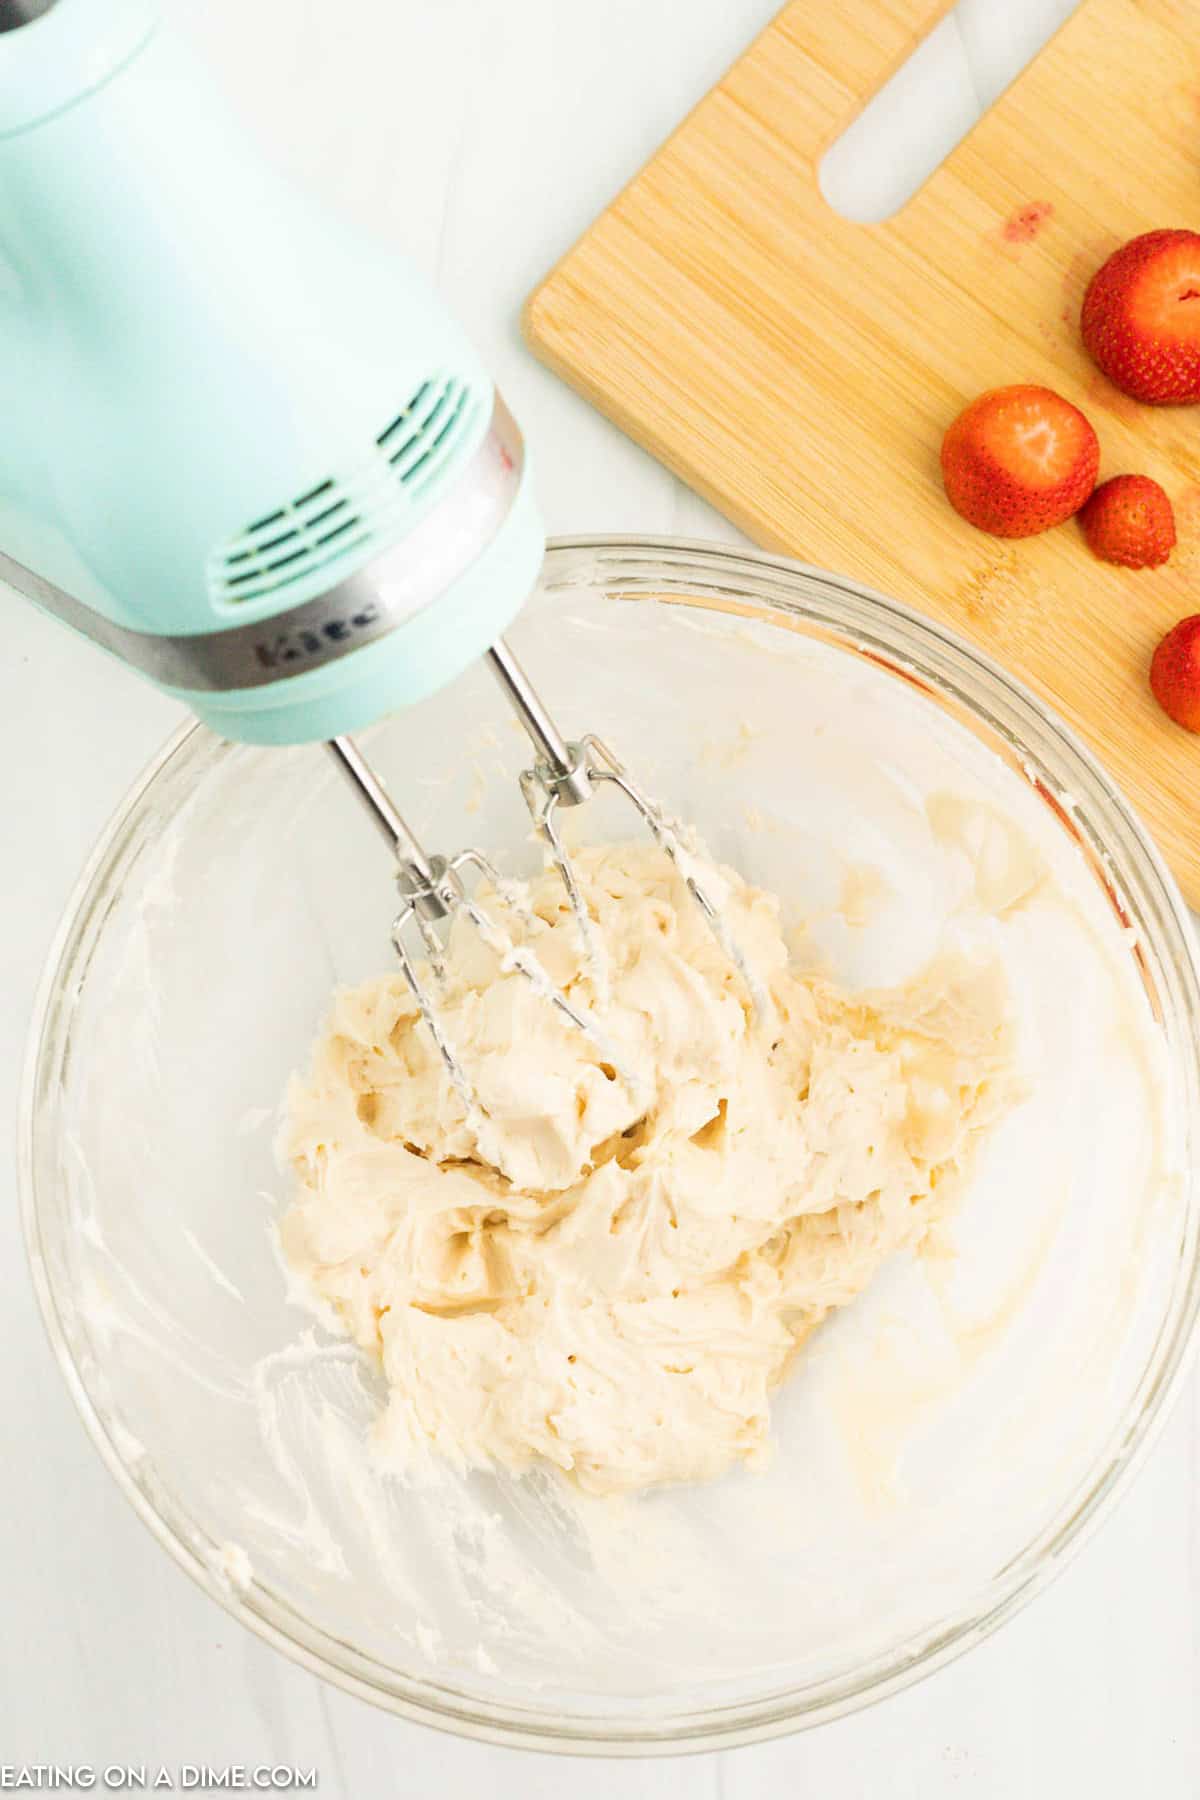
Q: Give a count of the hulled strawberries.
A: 4